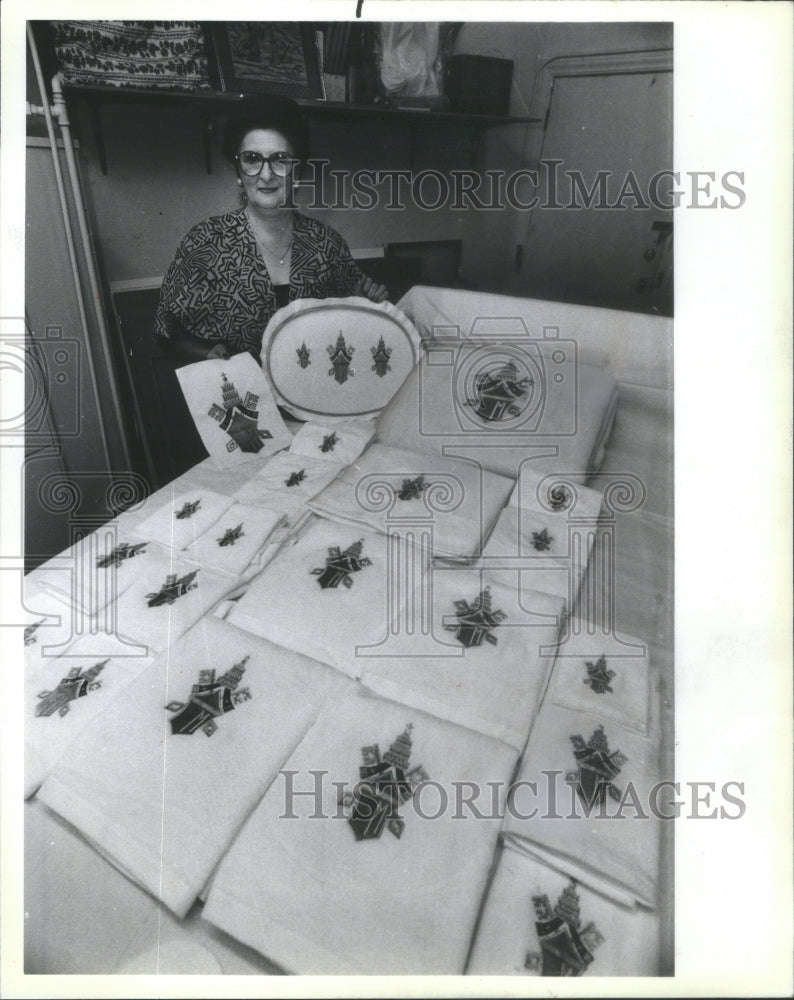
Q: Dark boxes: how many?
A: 1